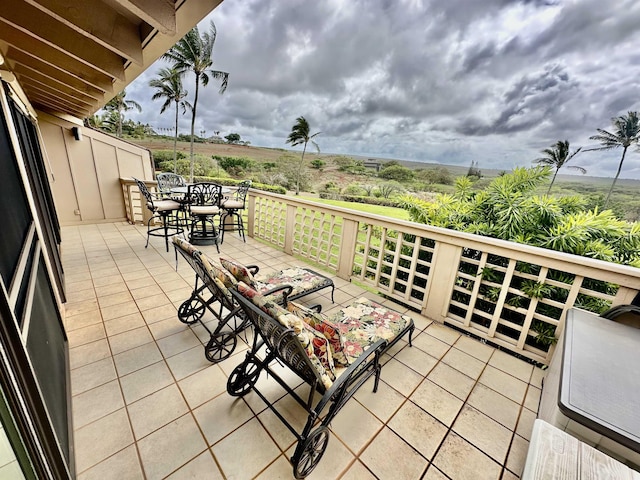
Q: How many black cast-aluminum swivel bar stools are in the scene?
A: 4